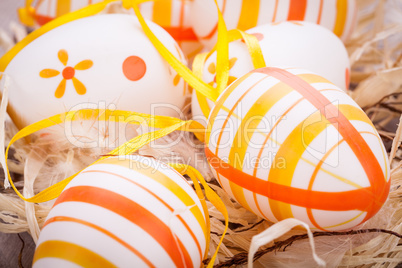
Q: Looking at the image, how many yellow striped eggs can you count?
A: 4